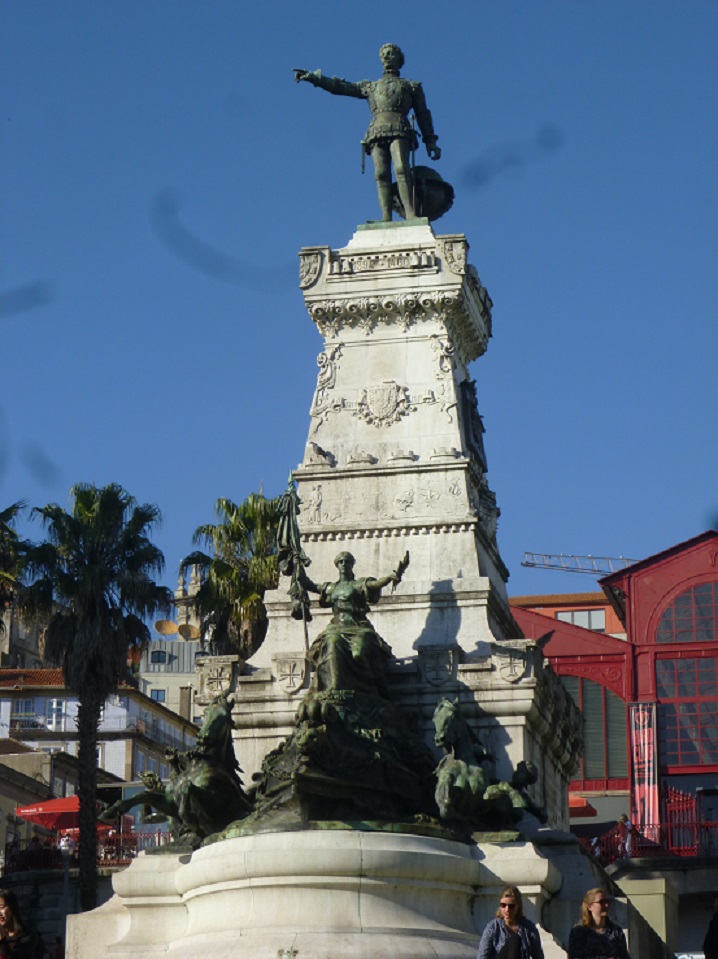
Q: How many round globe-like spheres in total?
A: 1